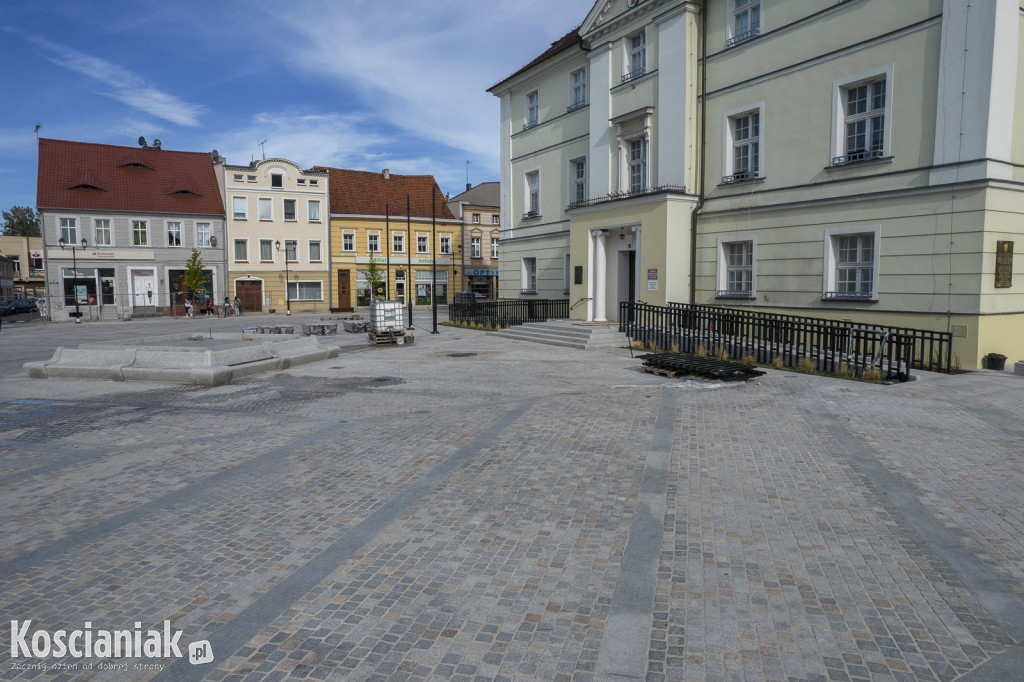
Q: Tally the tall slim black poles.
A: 3